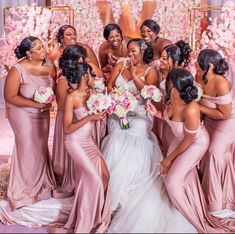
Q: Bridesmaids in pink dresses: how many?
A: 9